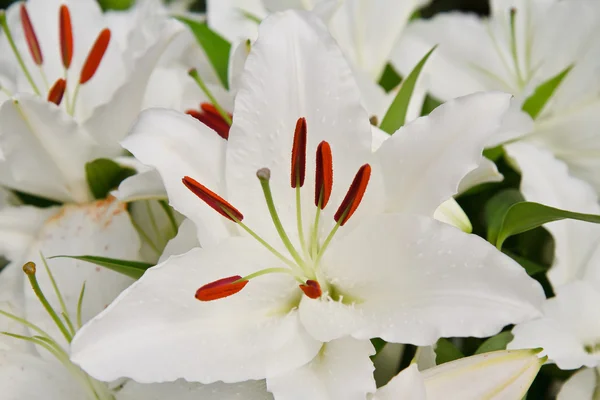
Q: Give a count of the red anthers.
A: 12